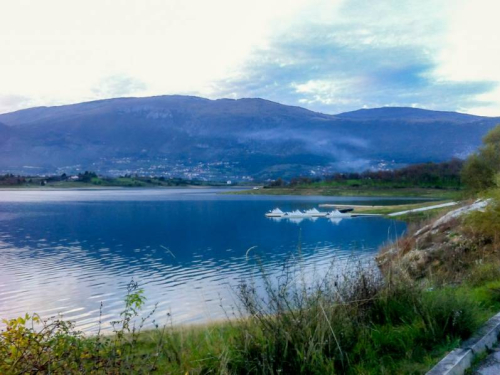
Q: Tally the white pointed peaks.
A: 4